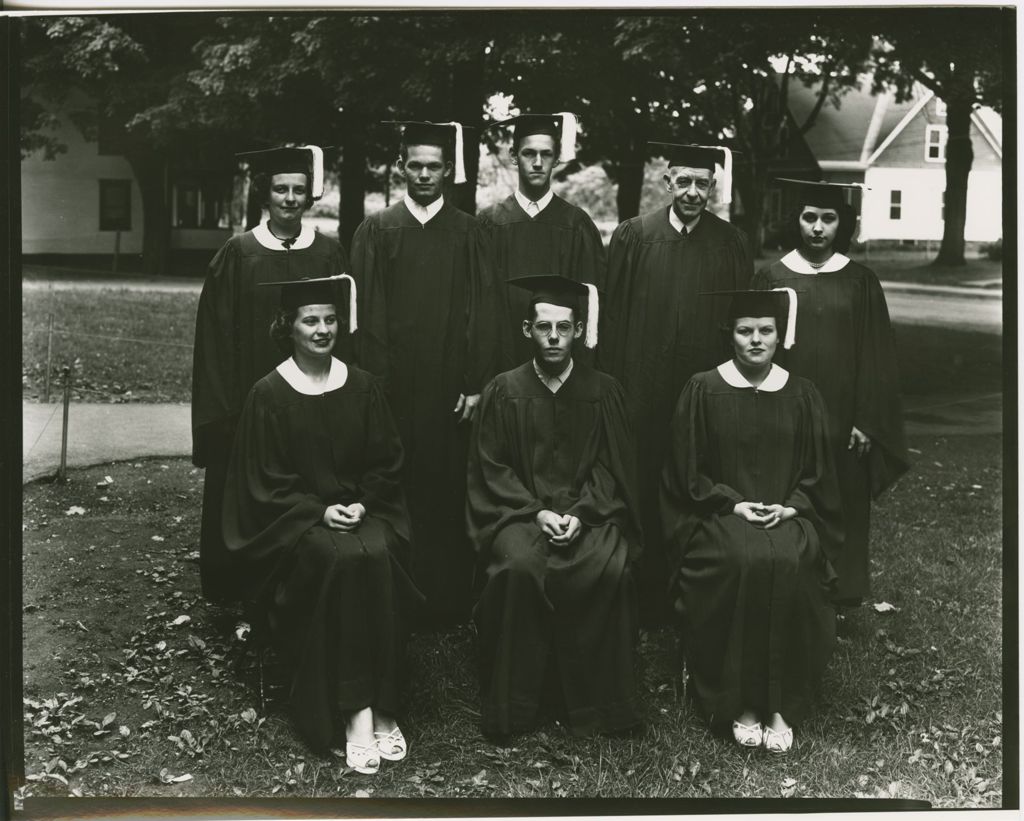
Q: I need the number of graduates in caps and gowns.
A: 8